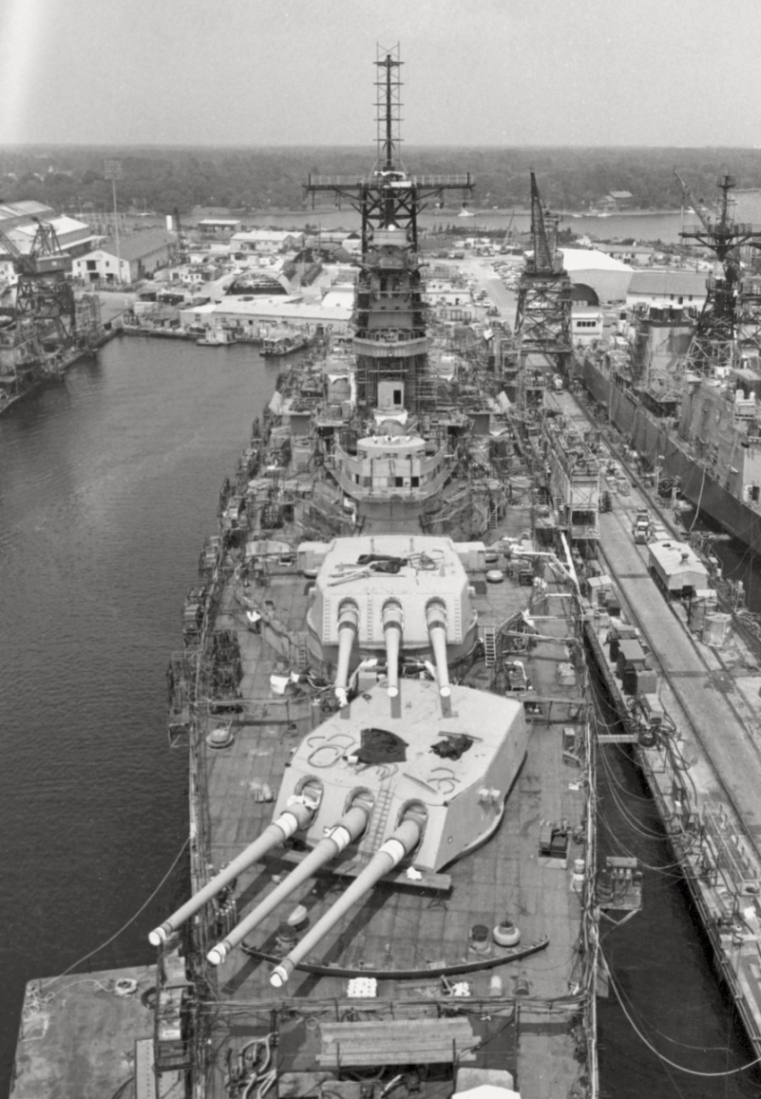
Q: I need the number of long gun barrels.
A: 6